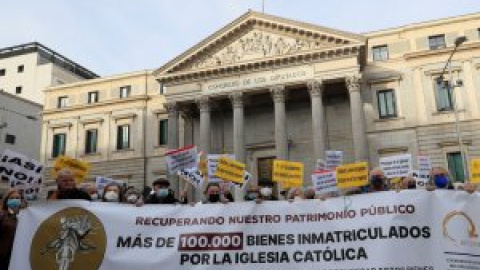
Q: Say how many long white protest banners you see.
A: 1